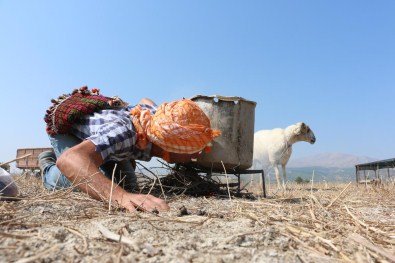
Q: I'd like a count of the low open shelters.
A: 1